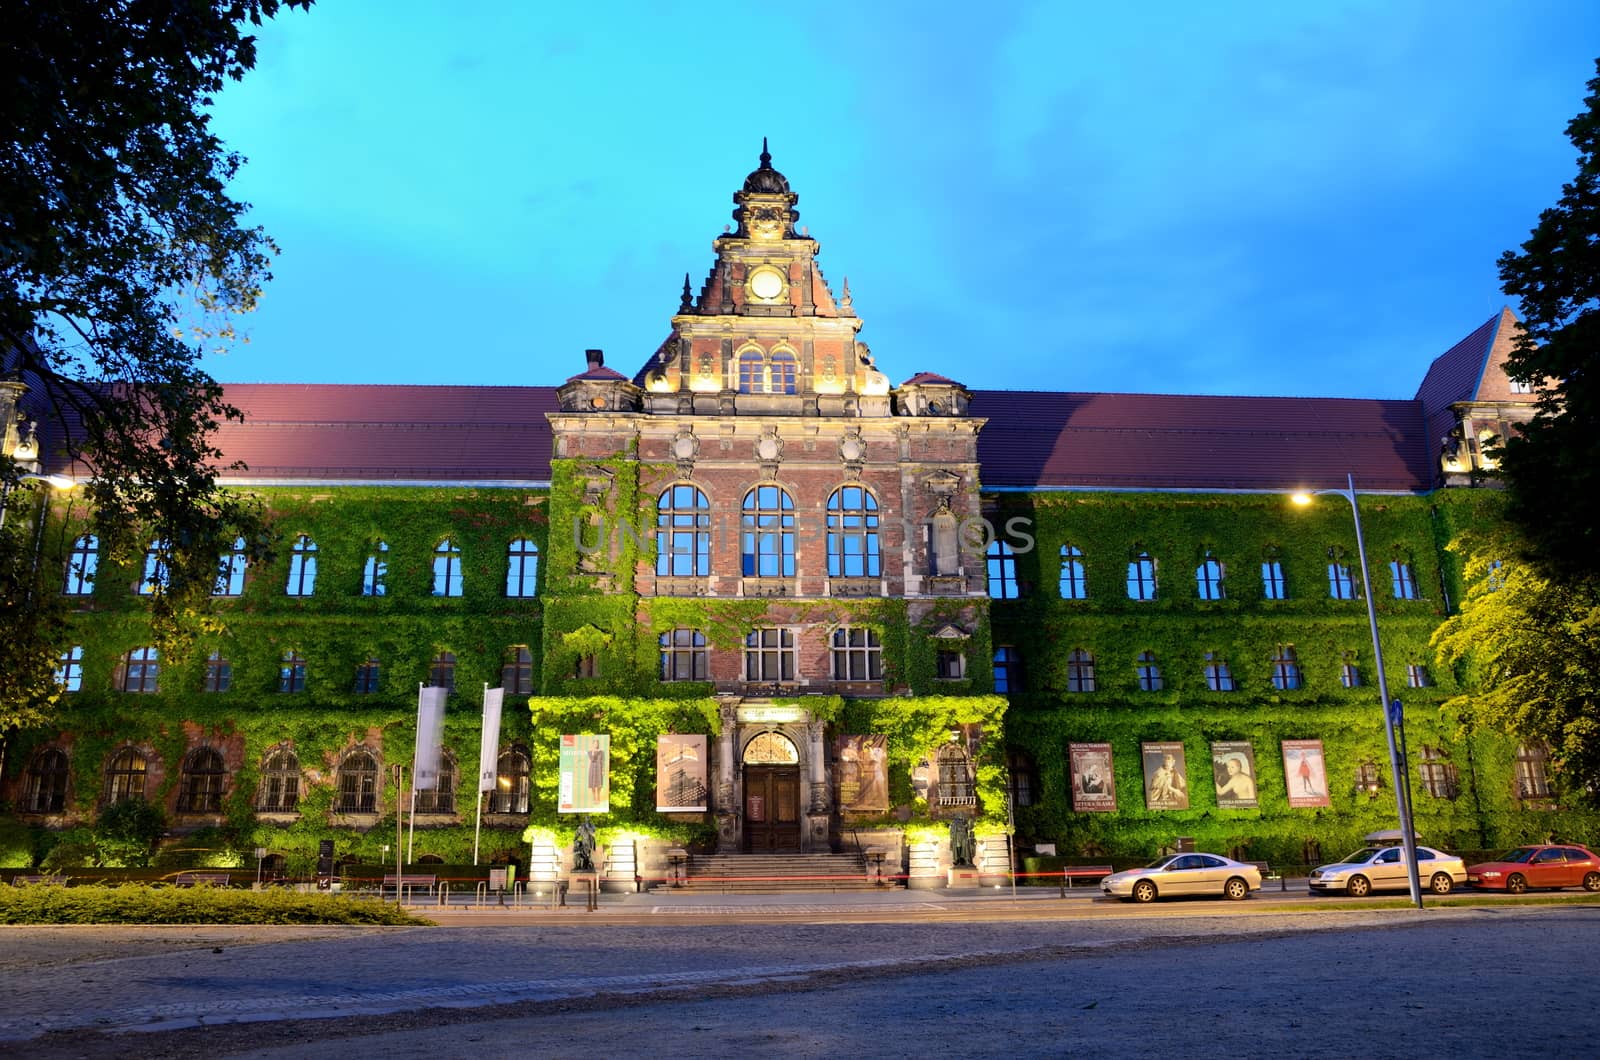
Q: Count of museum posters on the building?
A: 7